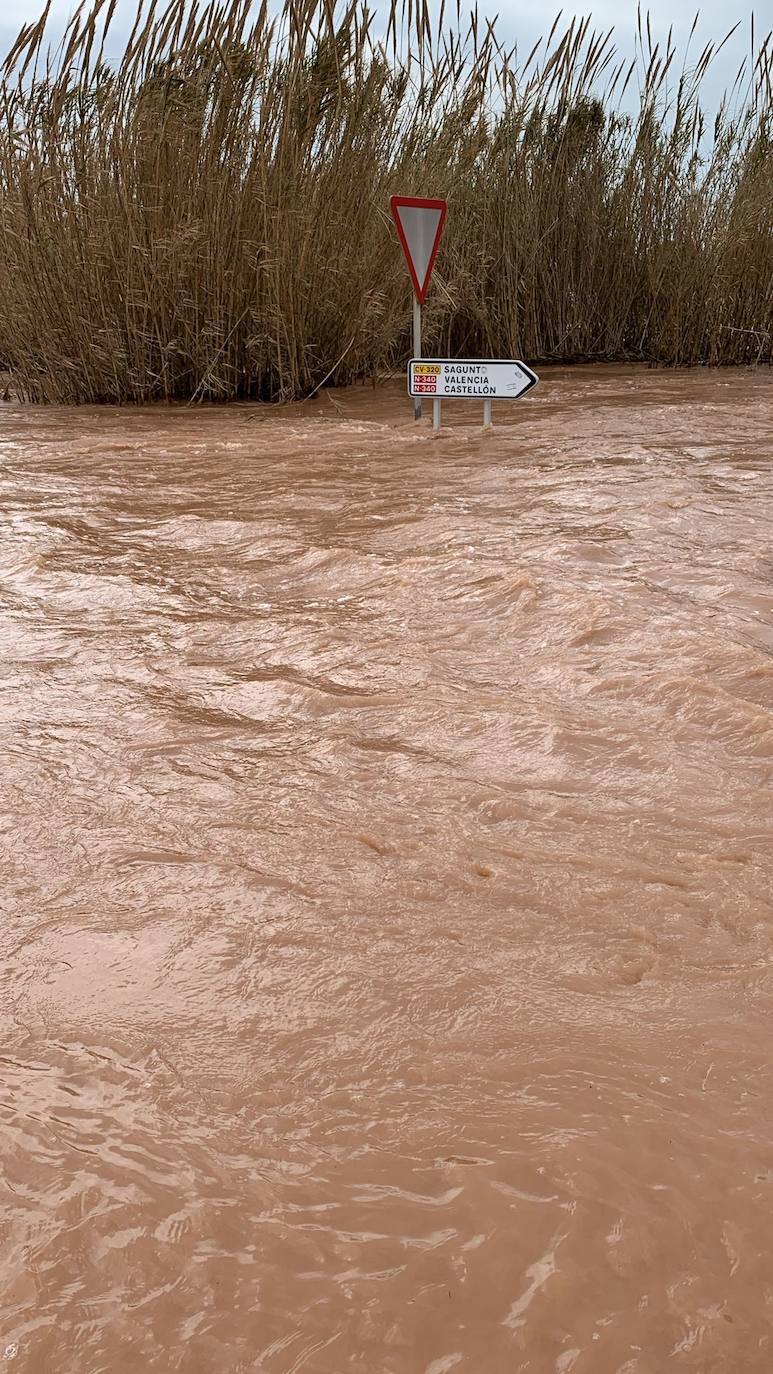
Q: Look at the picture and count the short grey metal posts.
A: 2